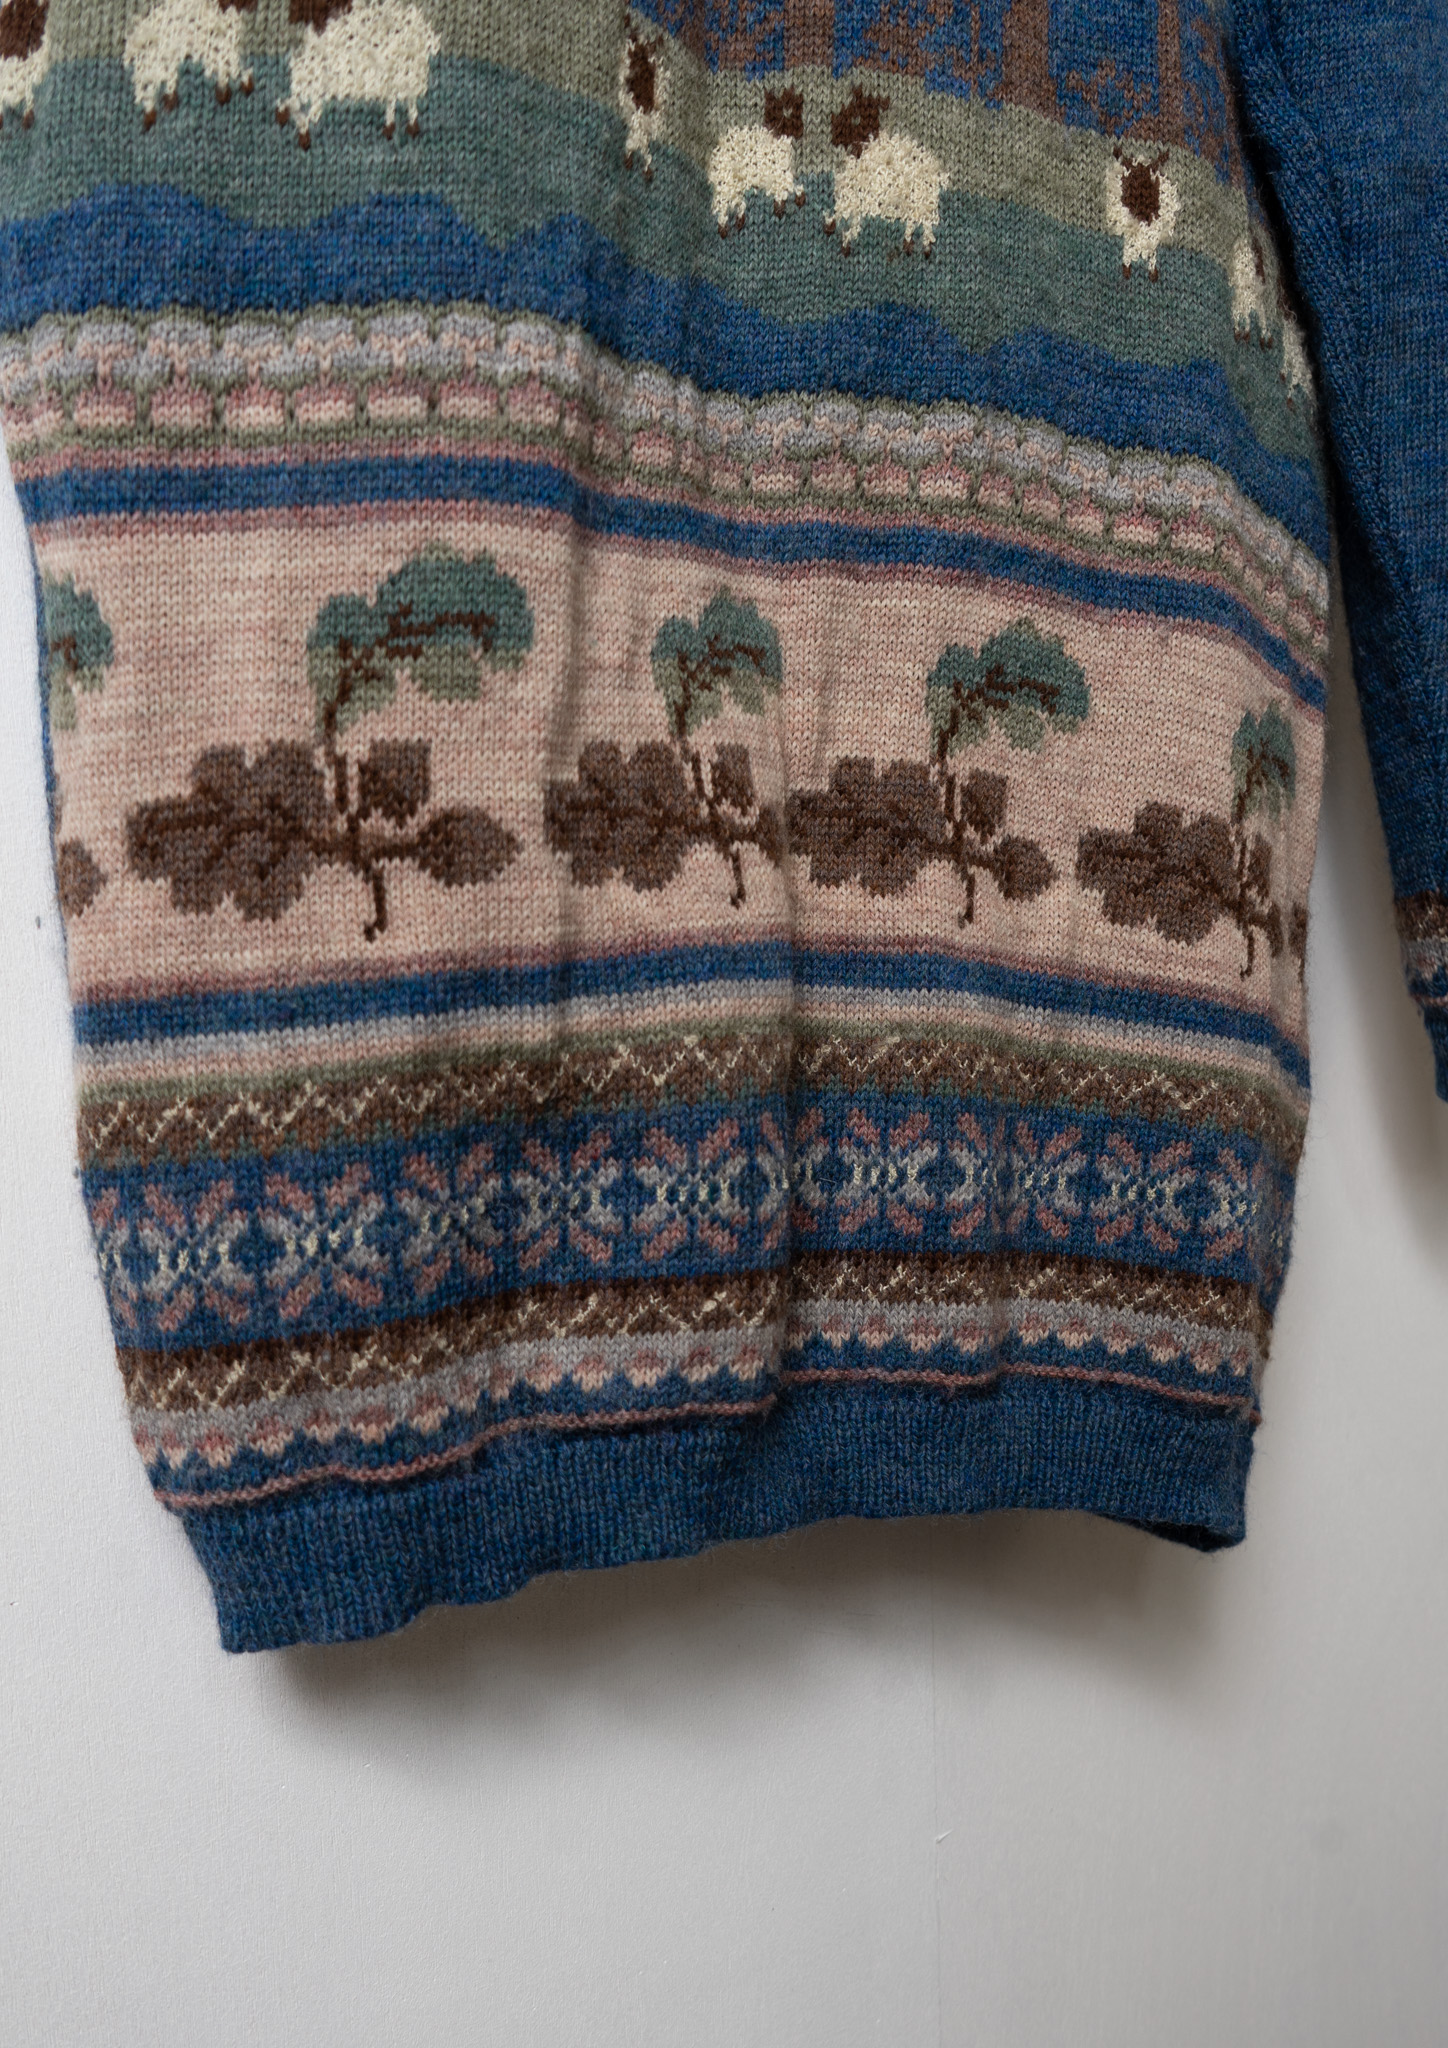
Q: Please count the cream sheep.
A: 9